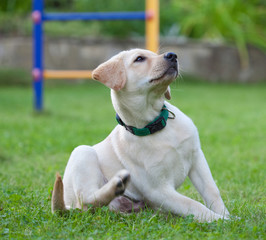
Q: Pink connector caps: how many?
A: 3